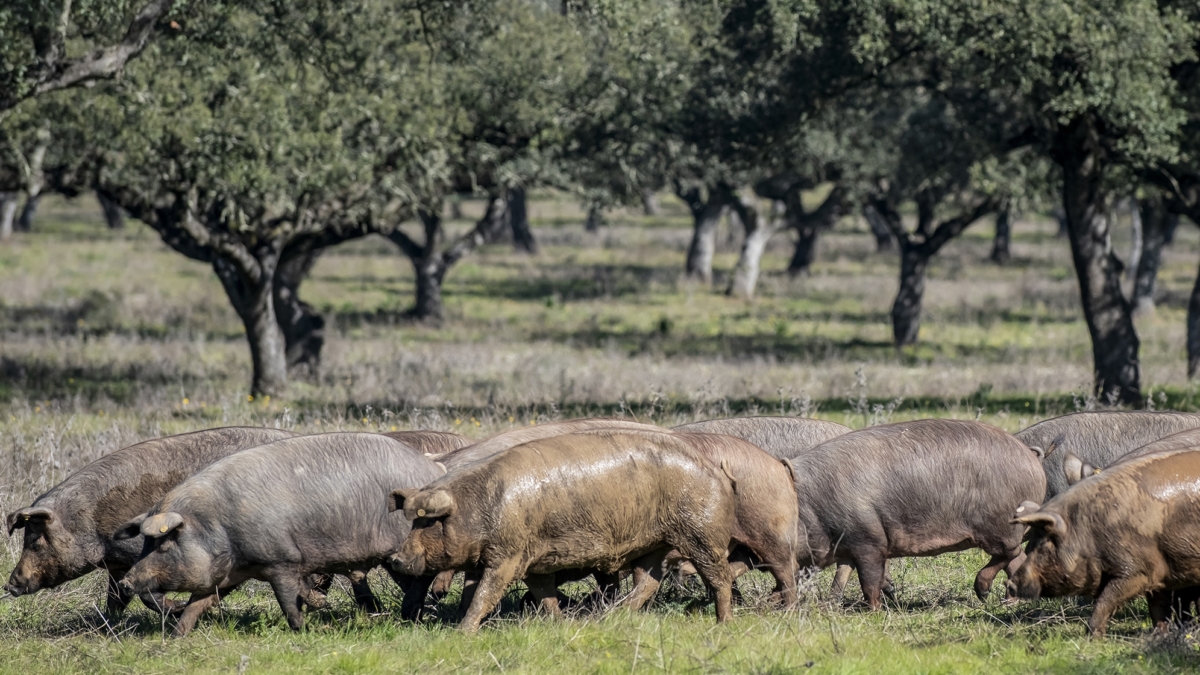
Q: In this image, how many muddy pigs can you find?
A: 2